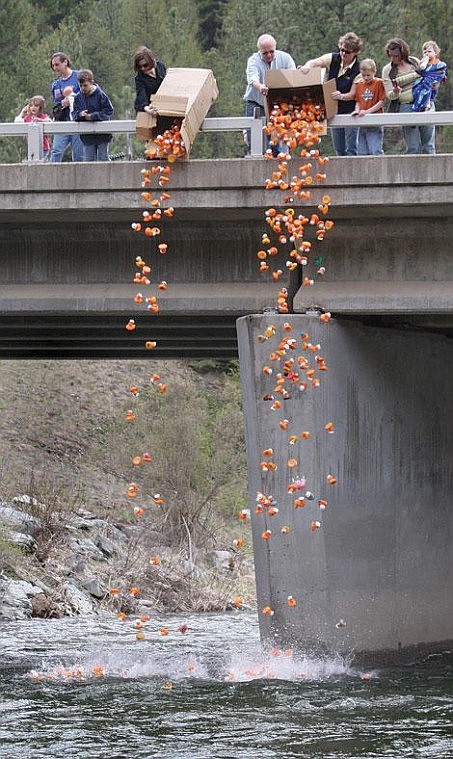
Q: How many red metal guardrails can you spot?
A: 0